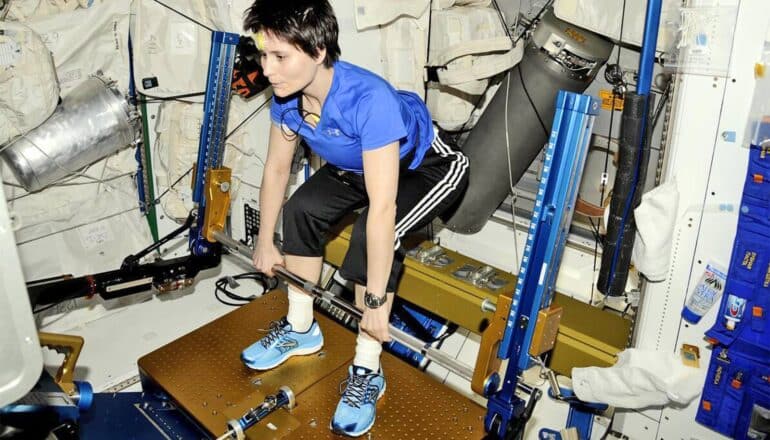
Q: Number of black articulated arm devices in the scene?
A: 1